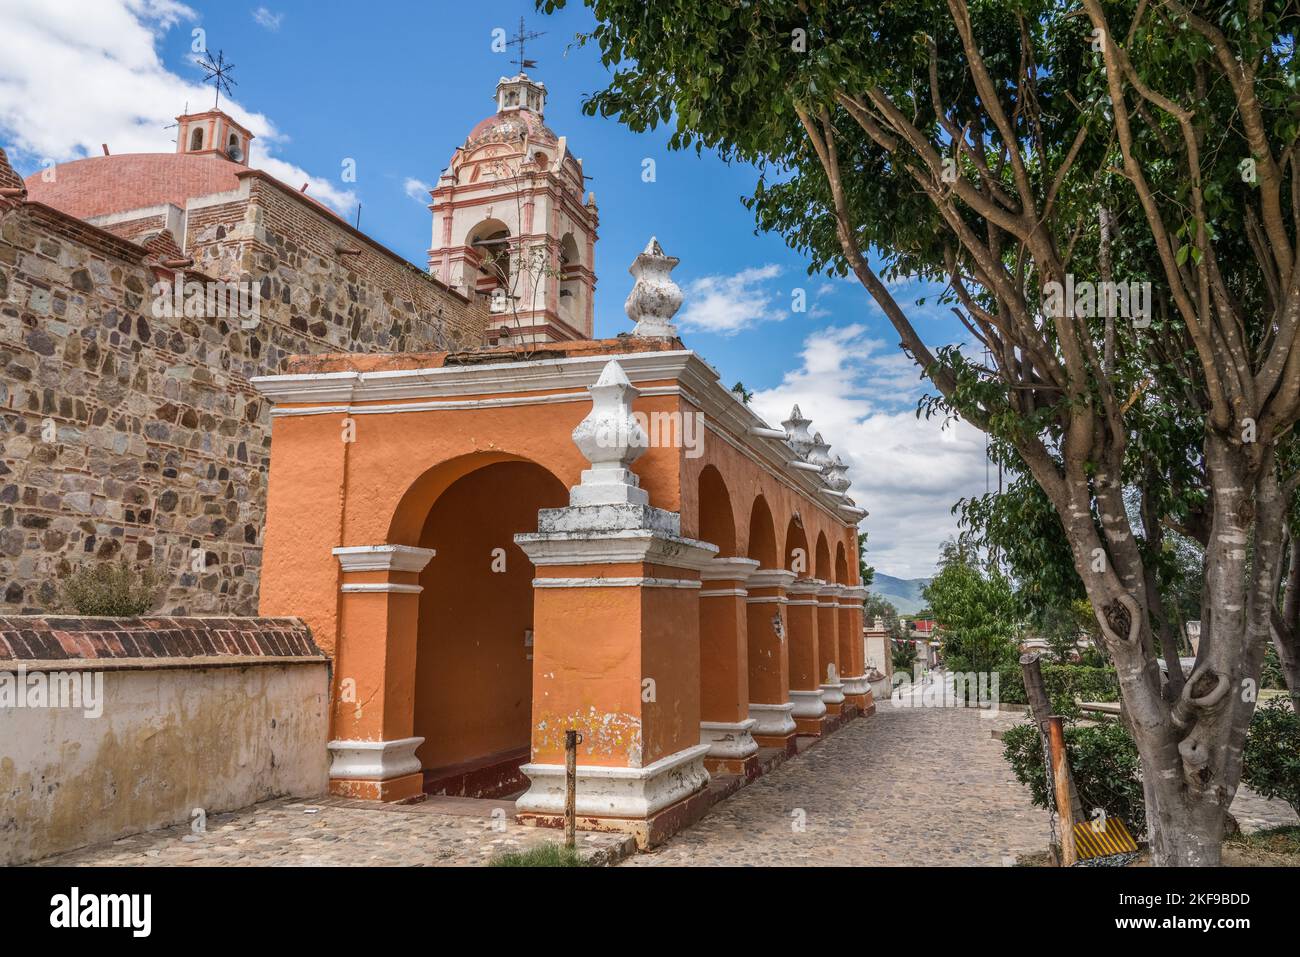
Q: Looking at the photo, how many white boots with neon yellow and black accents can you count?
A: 0